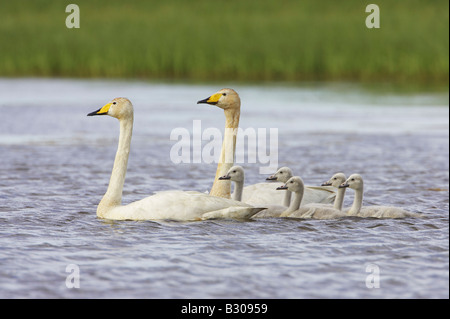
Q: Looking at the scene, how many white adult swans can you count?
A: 2